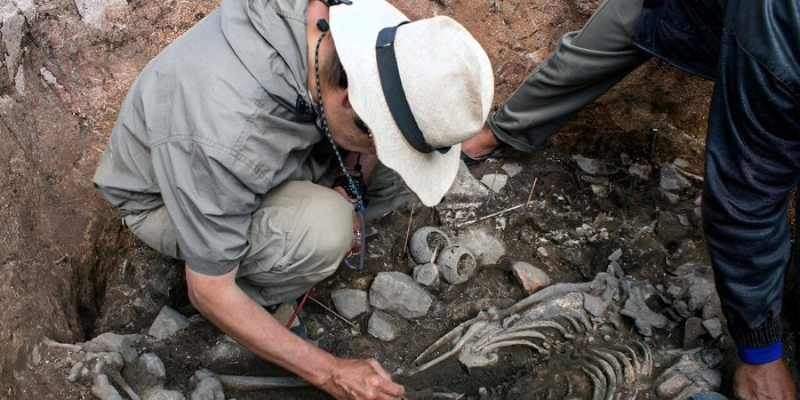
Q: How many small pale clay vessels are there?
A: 2